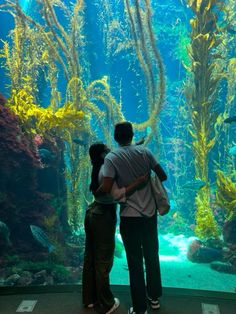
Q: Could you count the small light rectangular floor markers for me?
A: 2